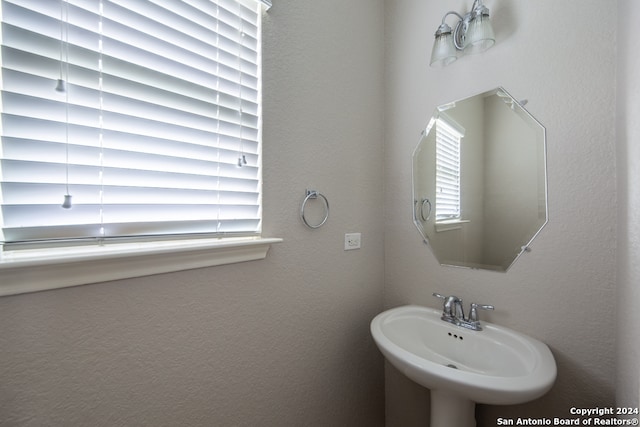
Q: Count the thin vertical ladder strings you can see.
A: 2